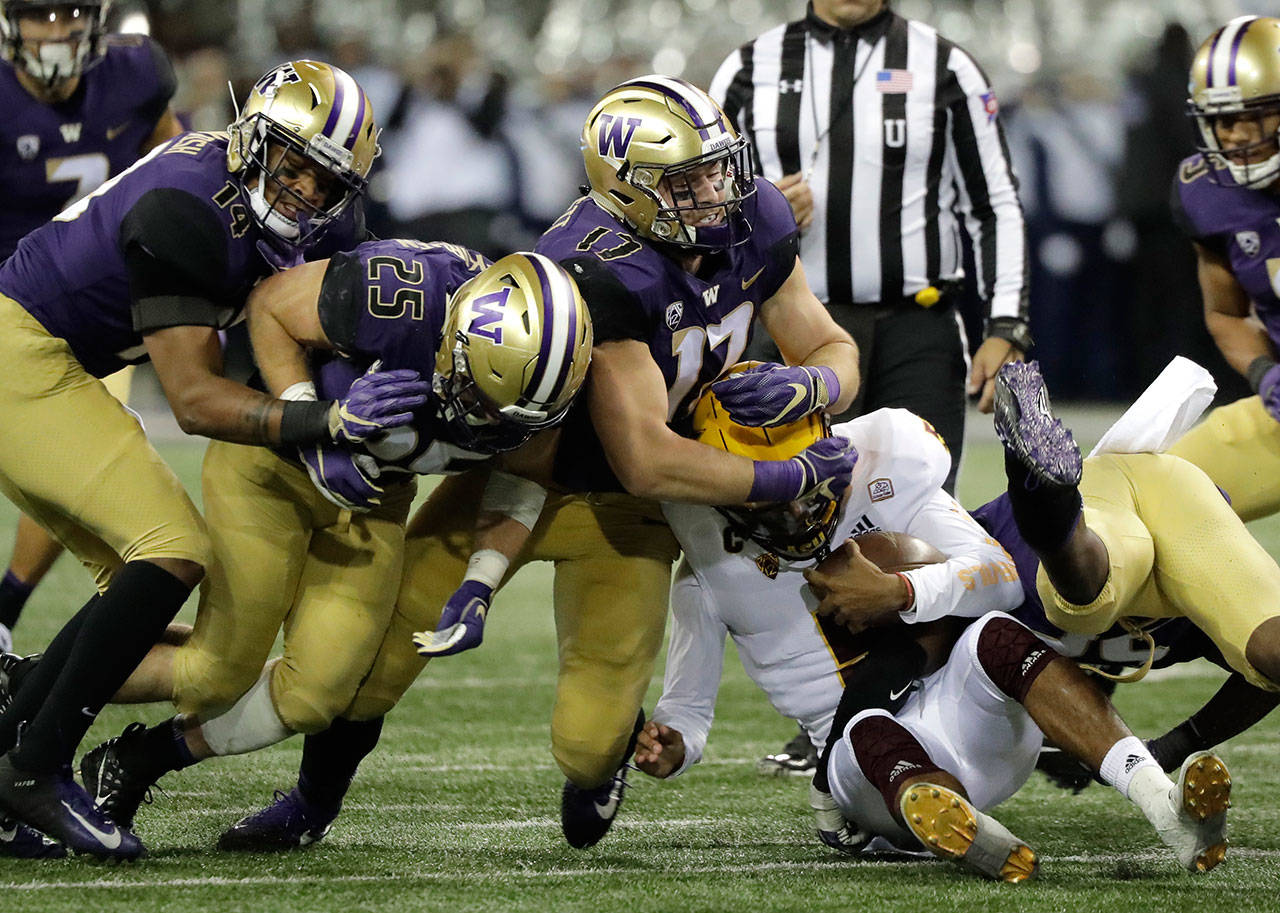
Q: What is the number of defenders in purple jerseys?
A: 6